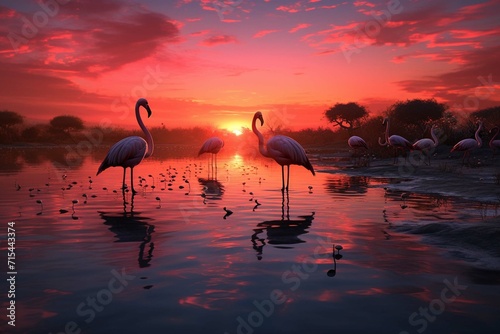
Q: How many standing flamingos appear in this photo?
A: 8